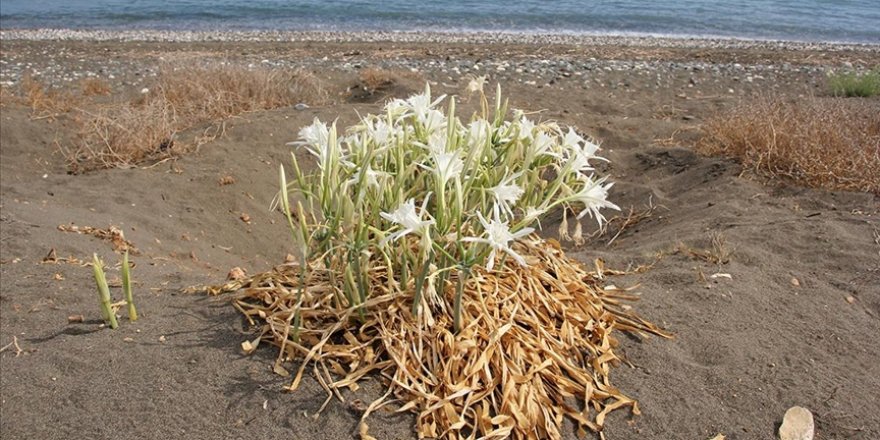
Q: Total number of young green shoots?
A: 2